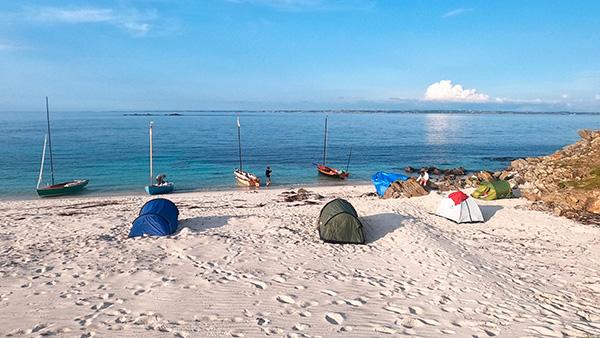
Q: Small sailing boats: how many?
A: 4